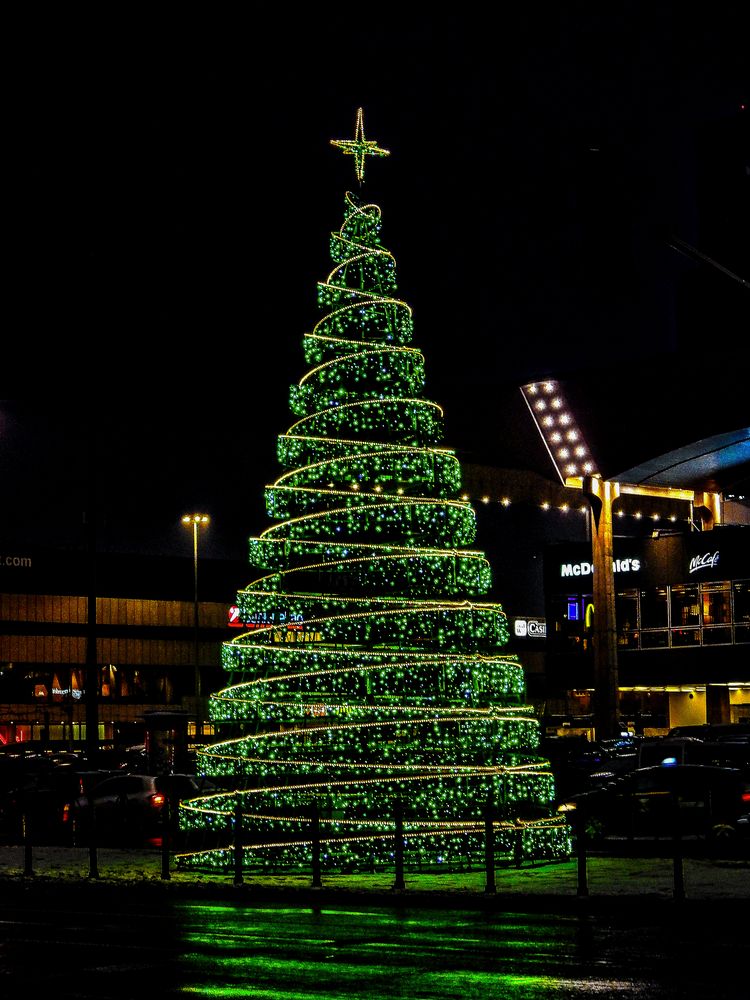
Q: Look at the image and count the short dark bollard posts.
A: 9